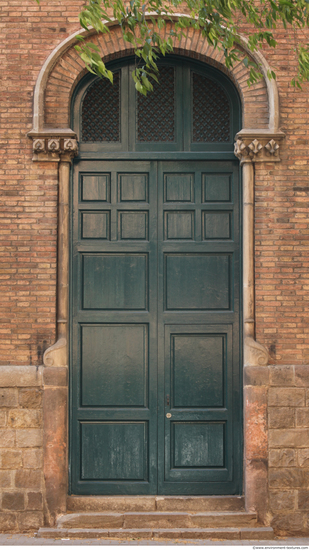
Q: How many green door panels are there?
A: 14